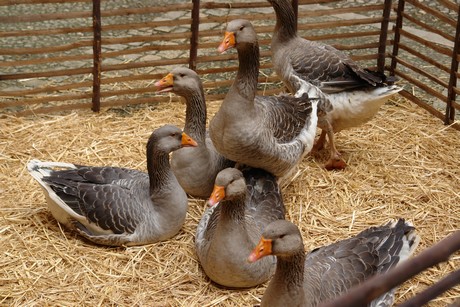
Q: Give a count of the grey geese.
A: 6